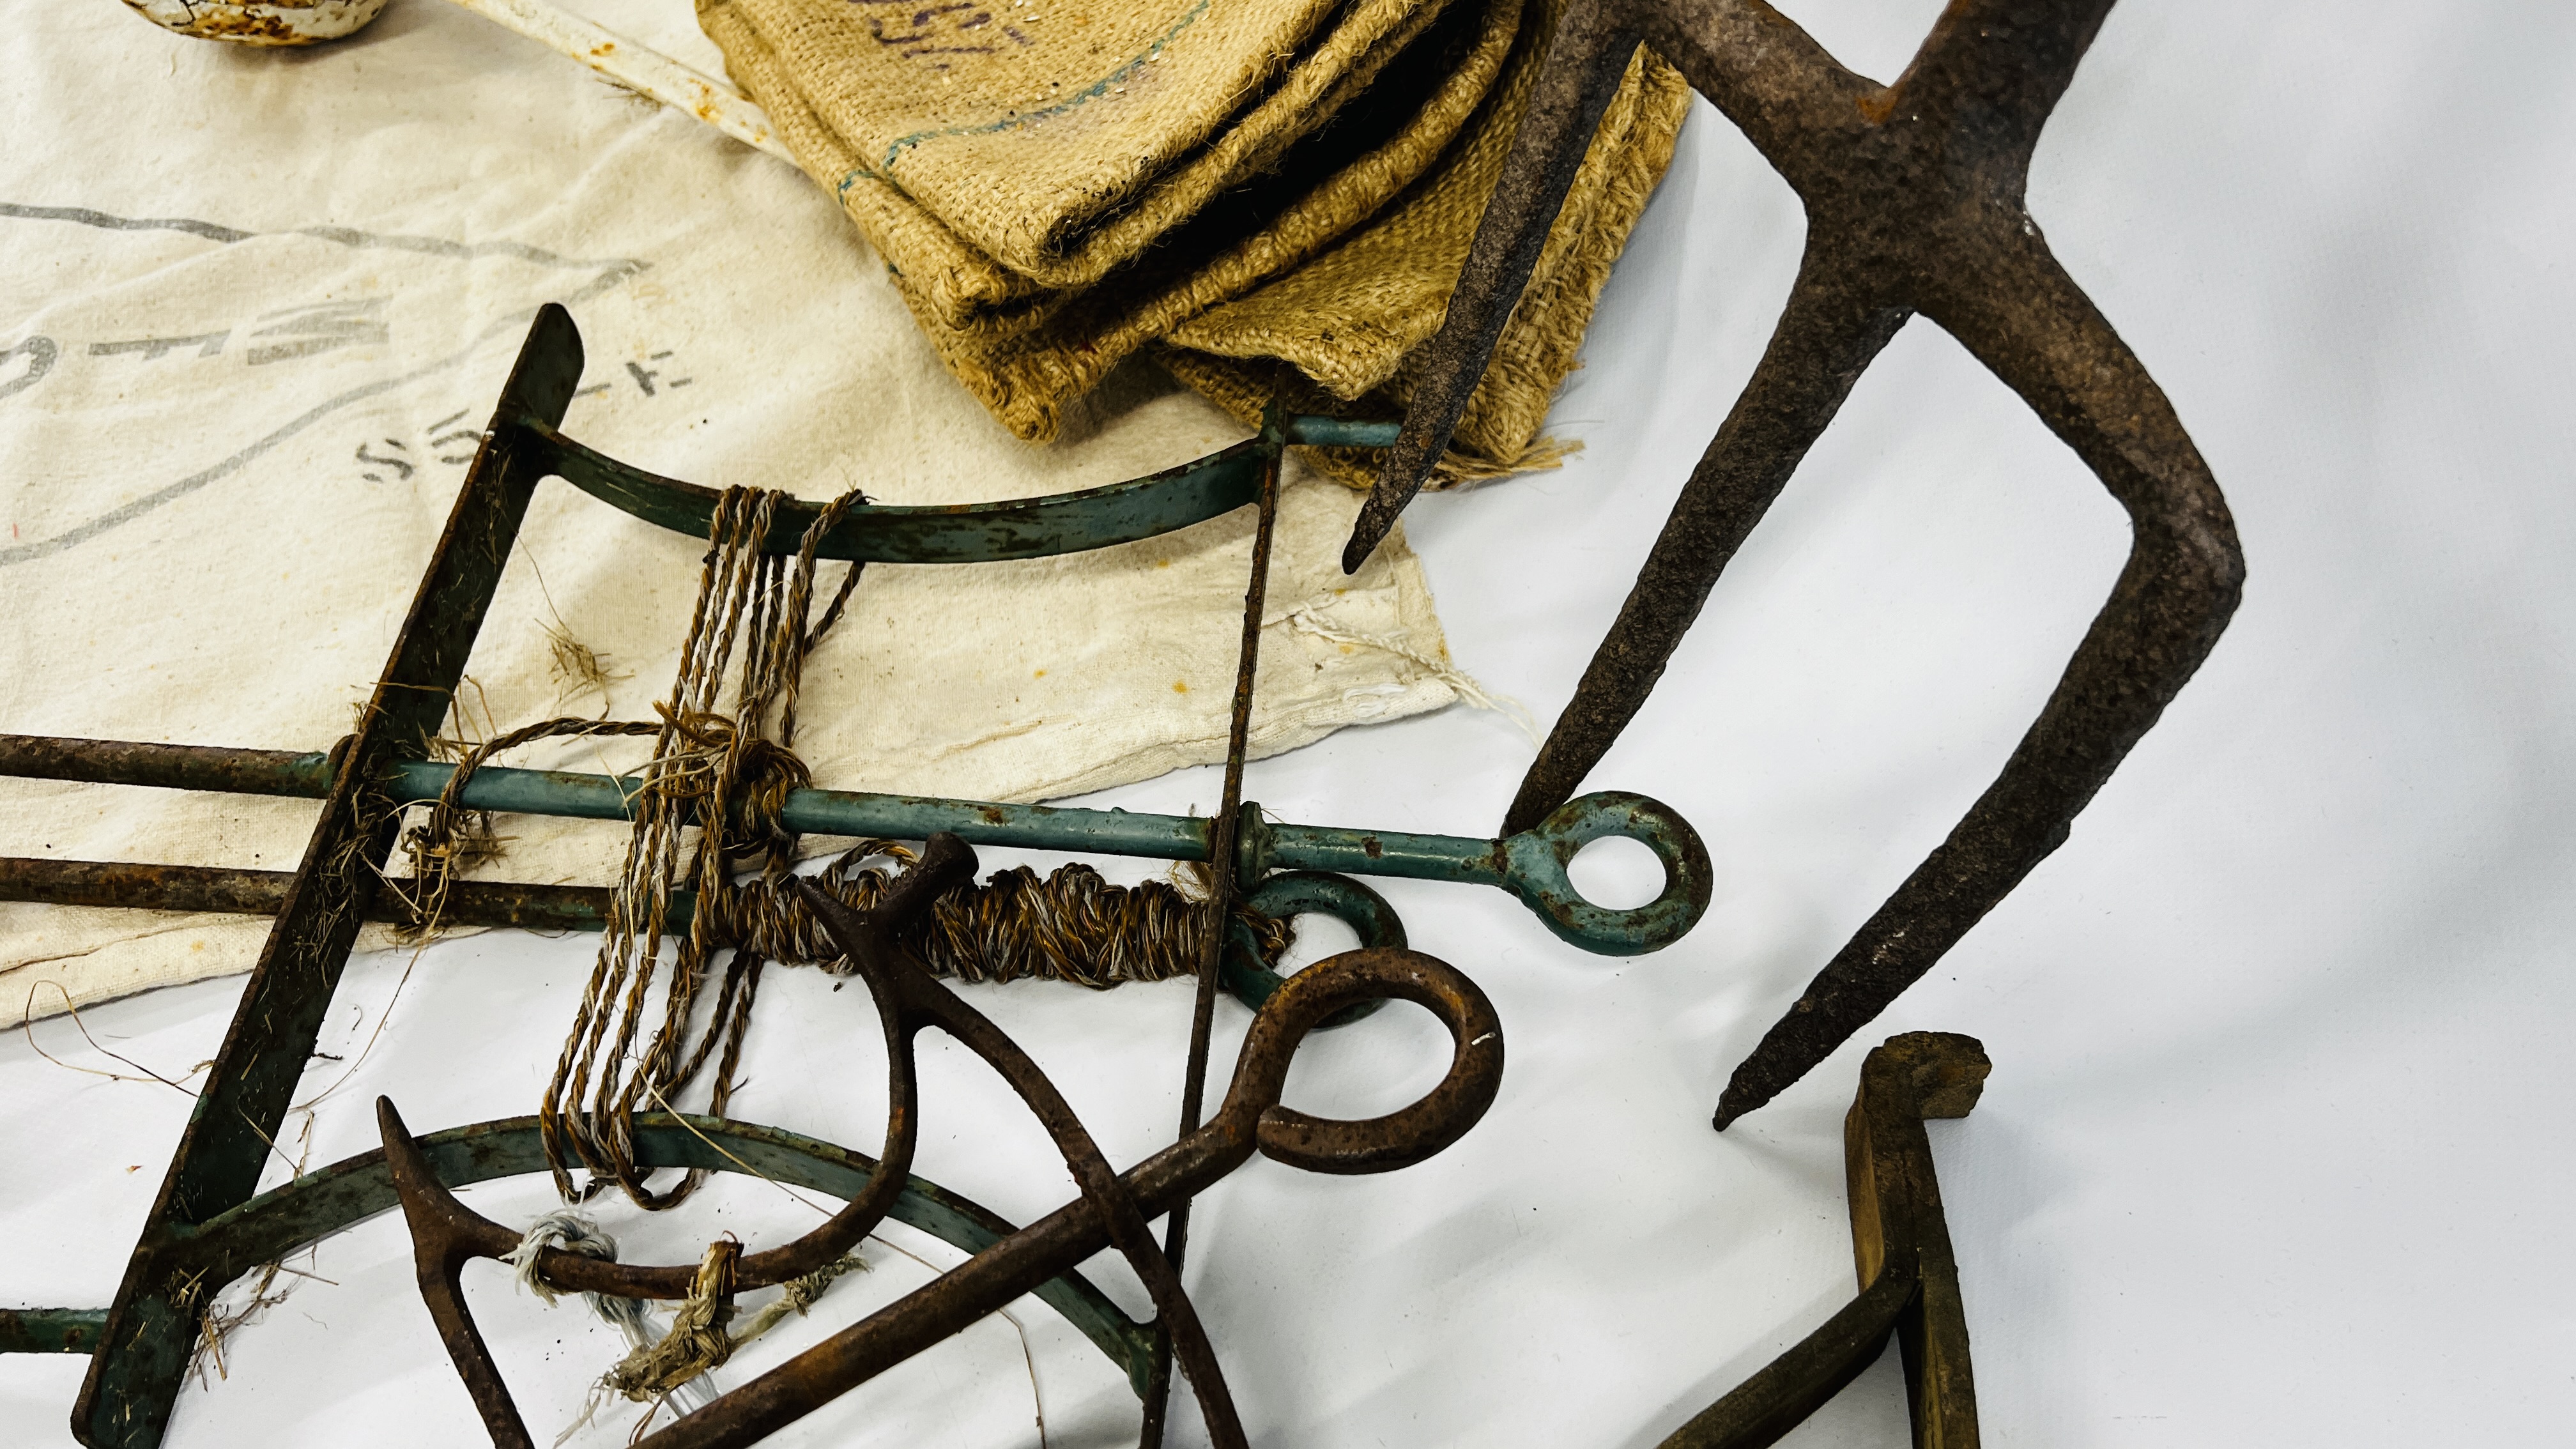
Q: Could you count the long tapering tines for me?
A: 3